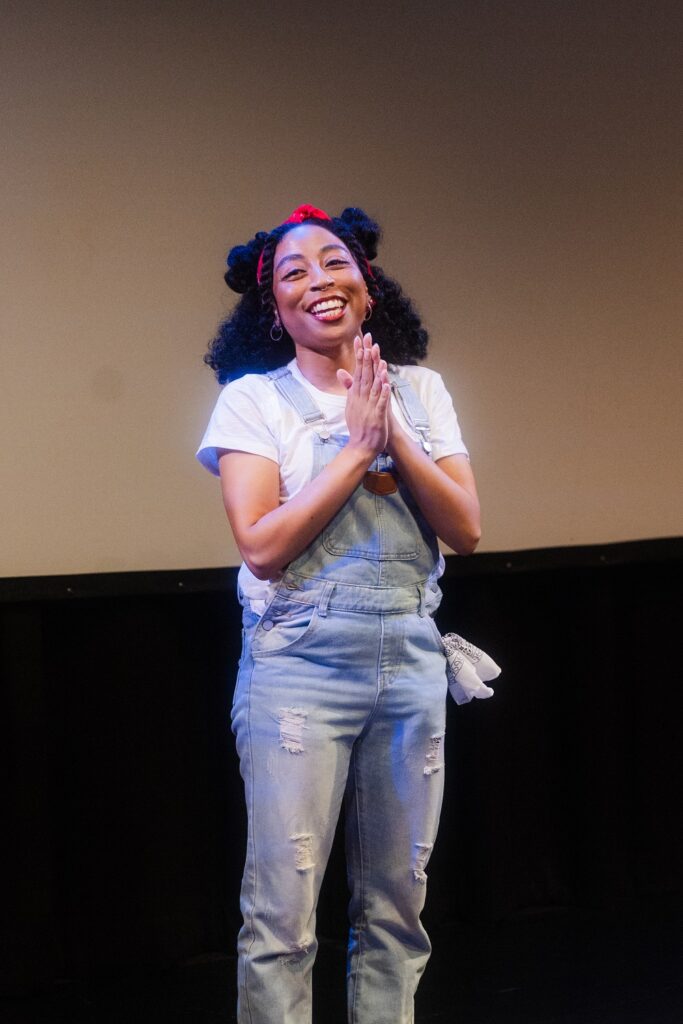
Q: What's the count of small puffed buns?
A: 2